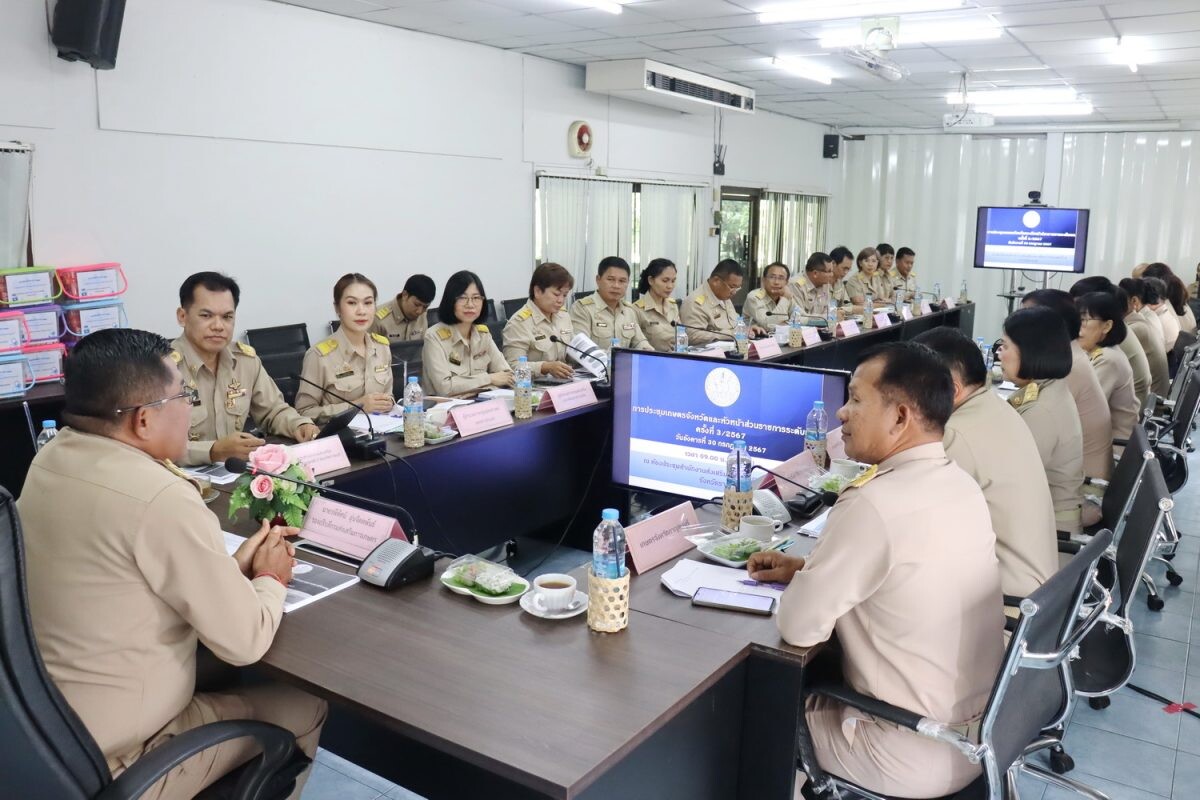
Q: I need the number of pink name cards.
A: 15